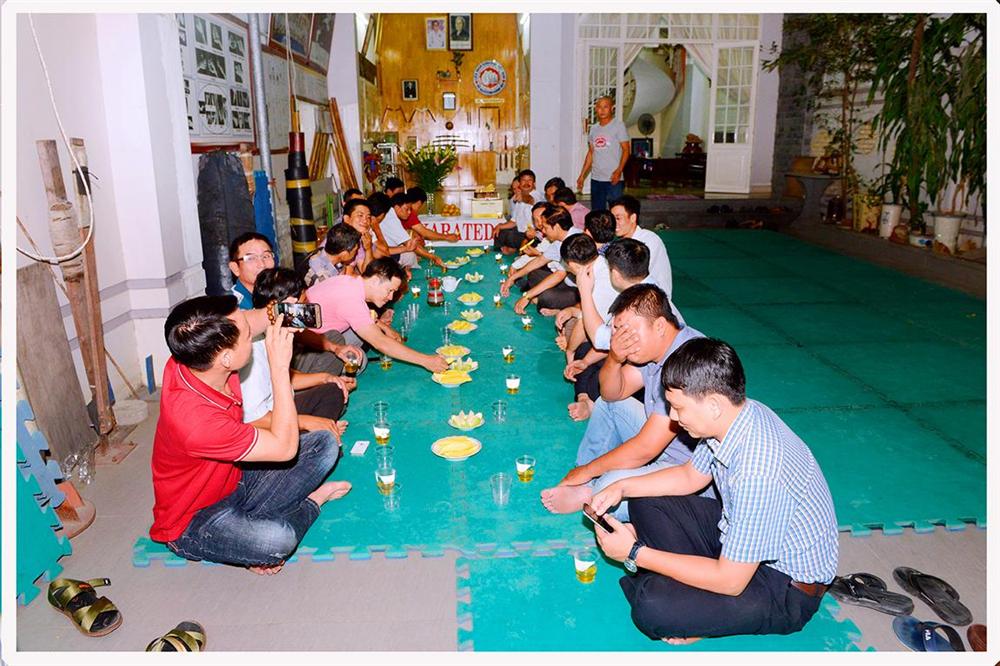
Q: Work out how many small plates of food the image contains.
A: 12